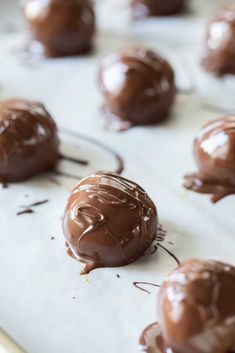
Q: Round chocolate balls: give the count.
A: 8